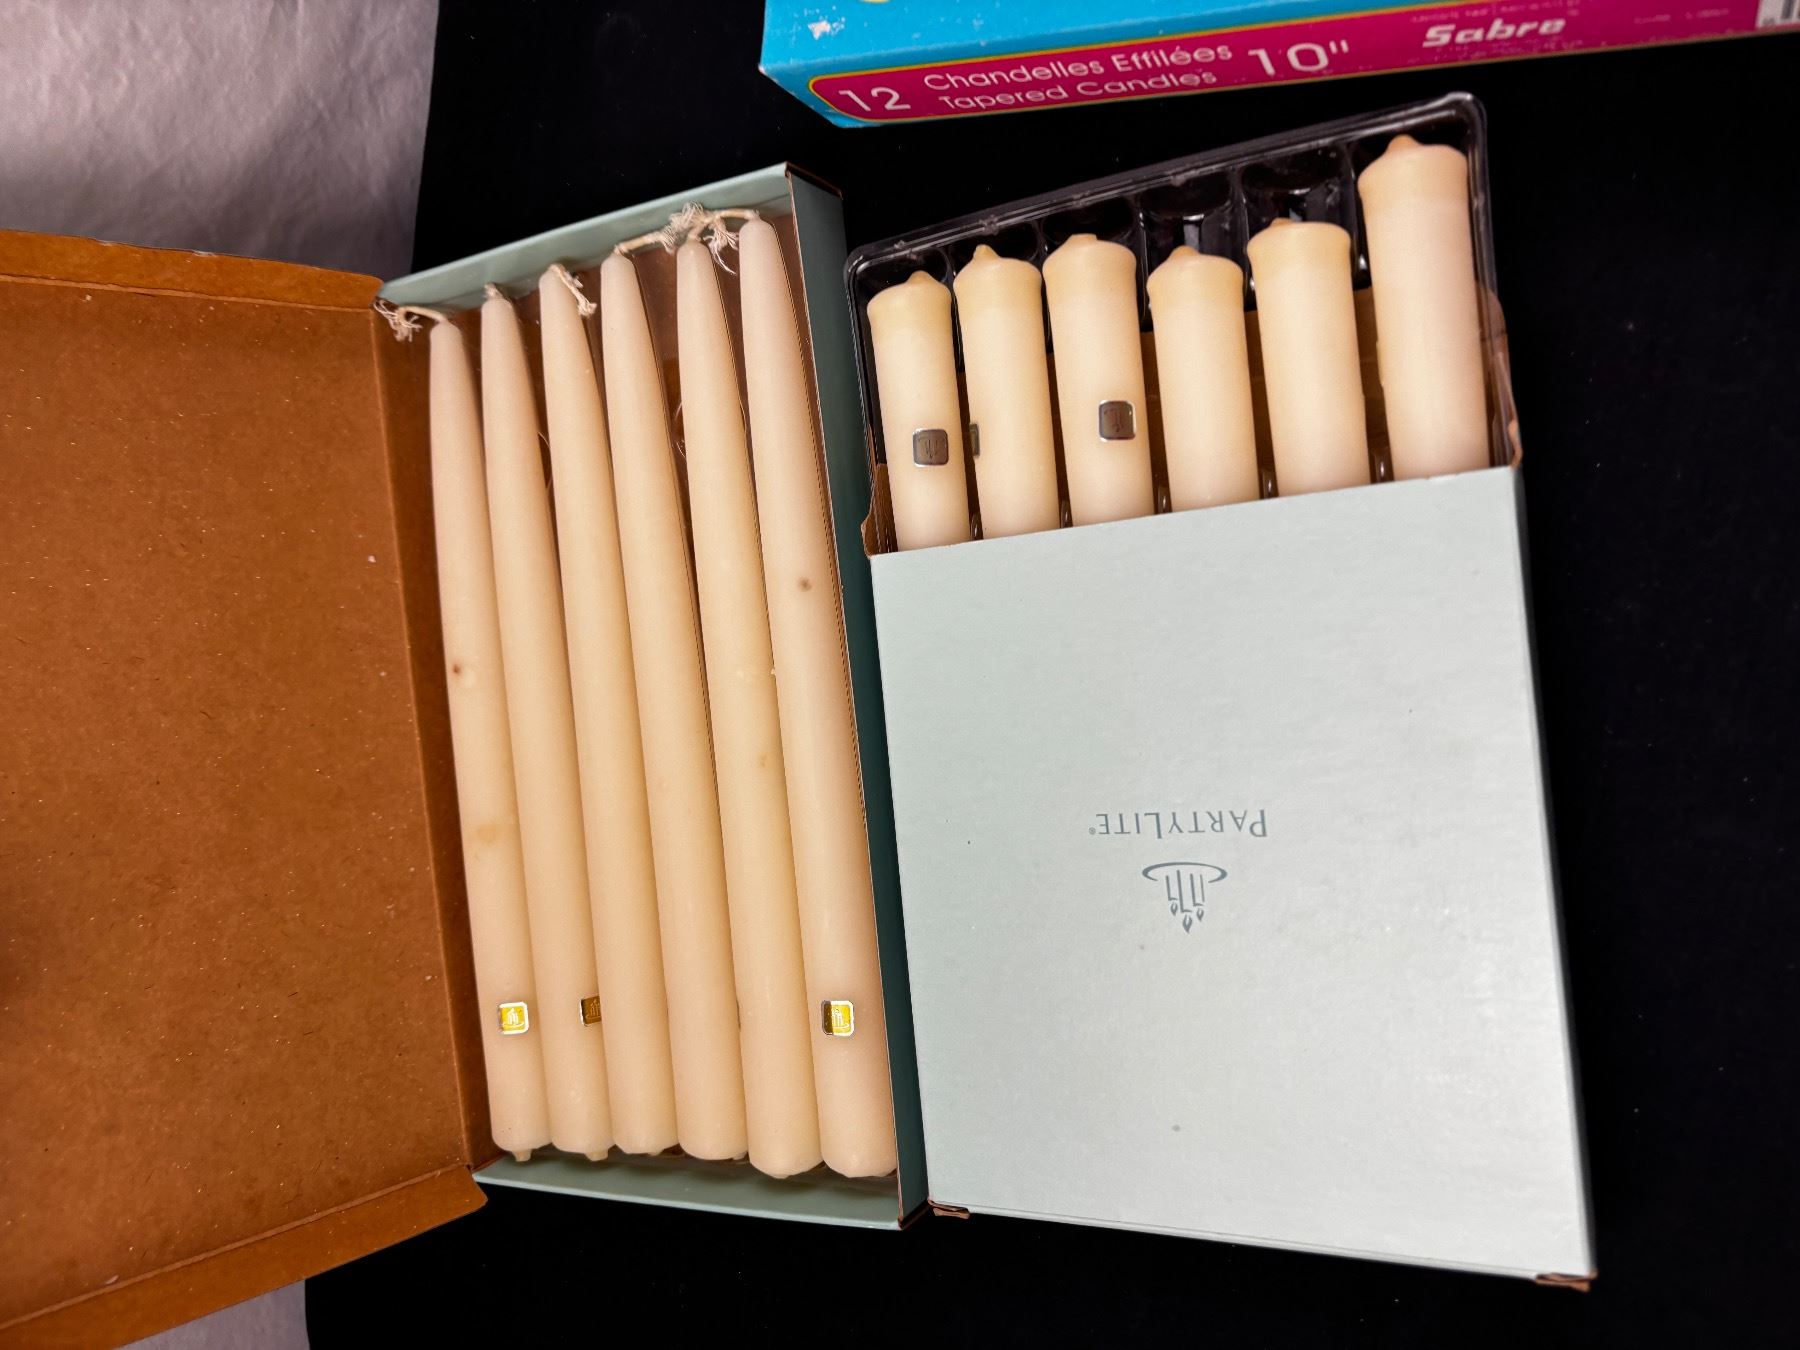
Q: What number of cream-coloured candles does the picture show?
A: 12